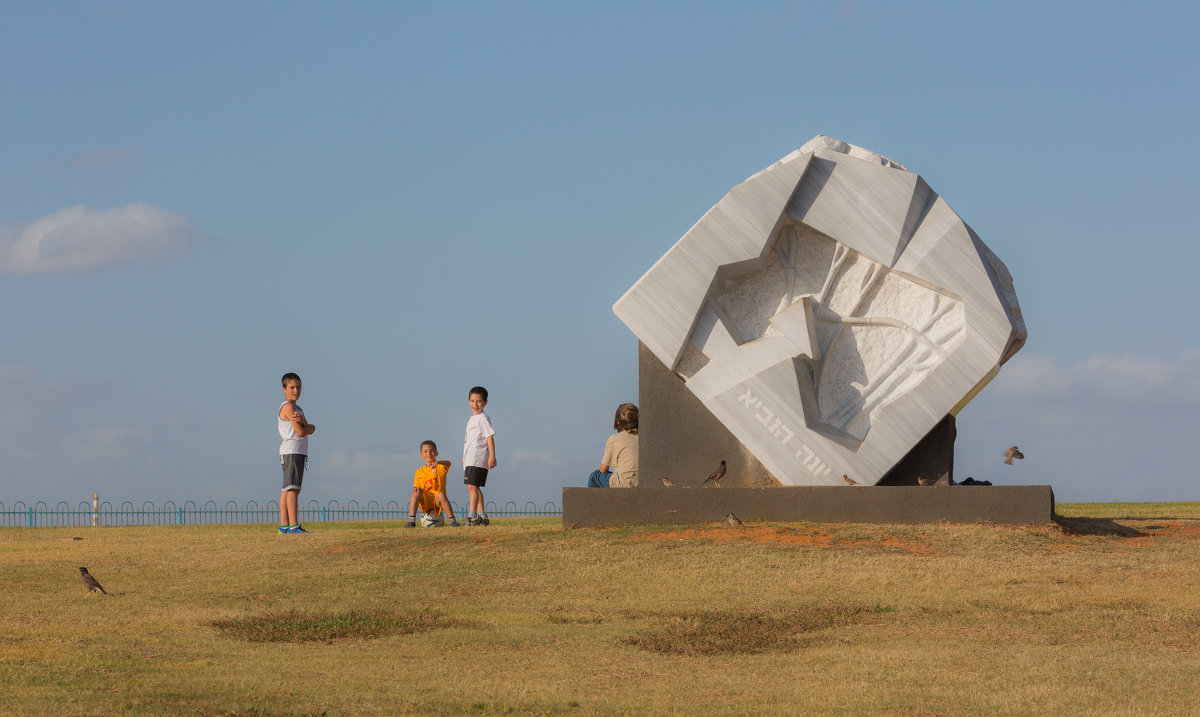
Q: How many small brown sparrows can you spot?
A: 5